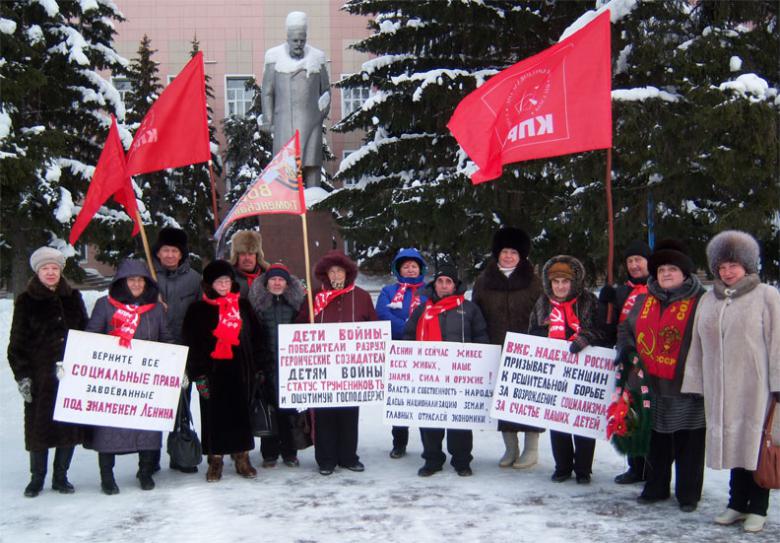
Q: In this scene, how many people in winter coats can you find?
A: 14